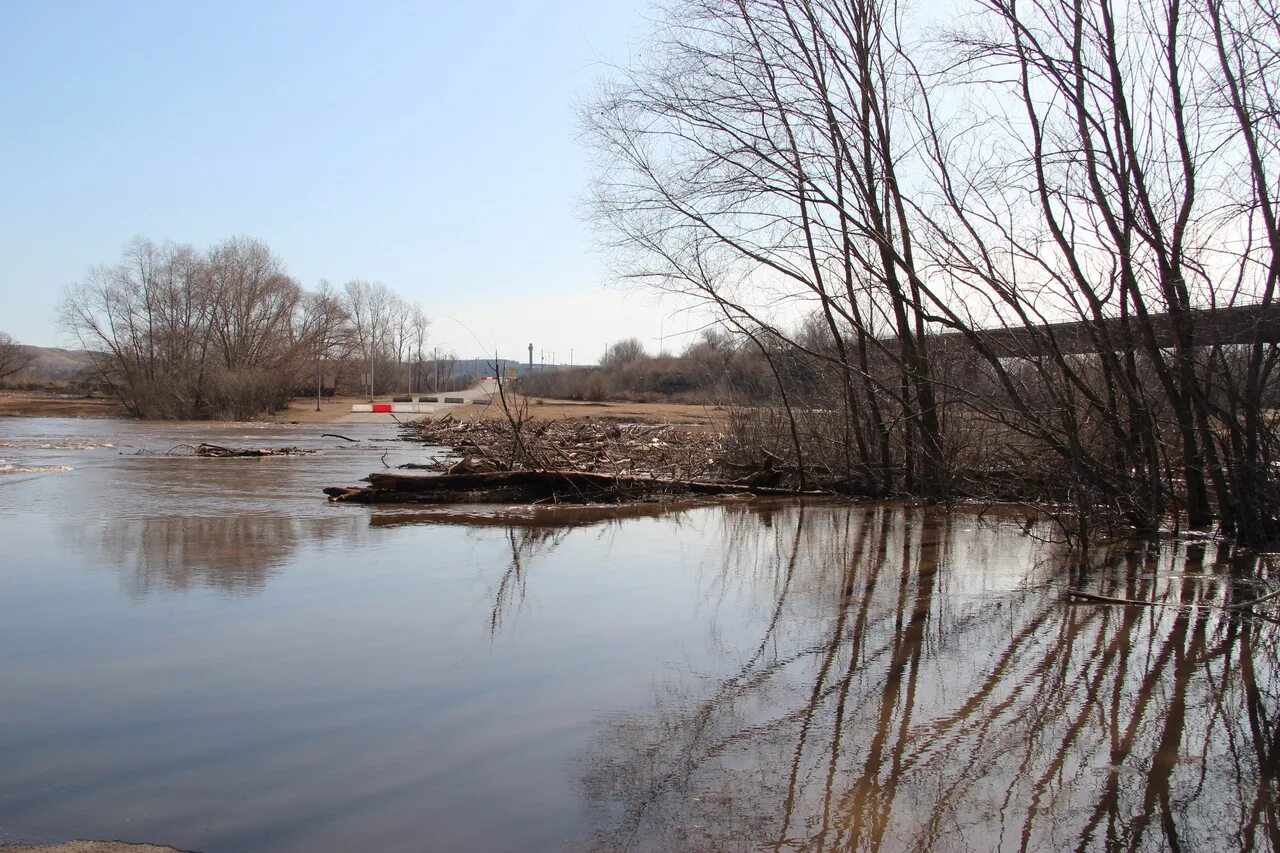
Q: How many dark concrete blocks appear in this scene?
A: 4